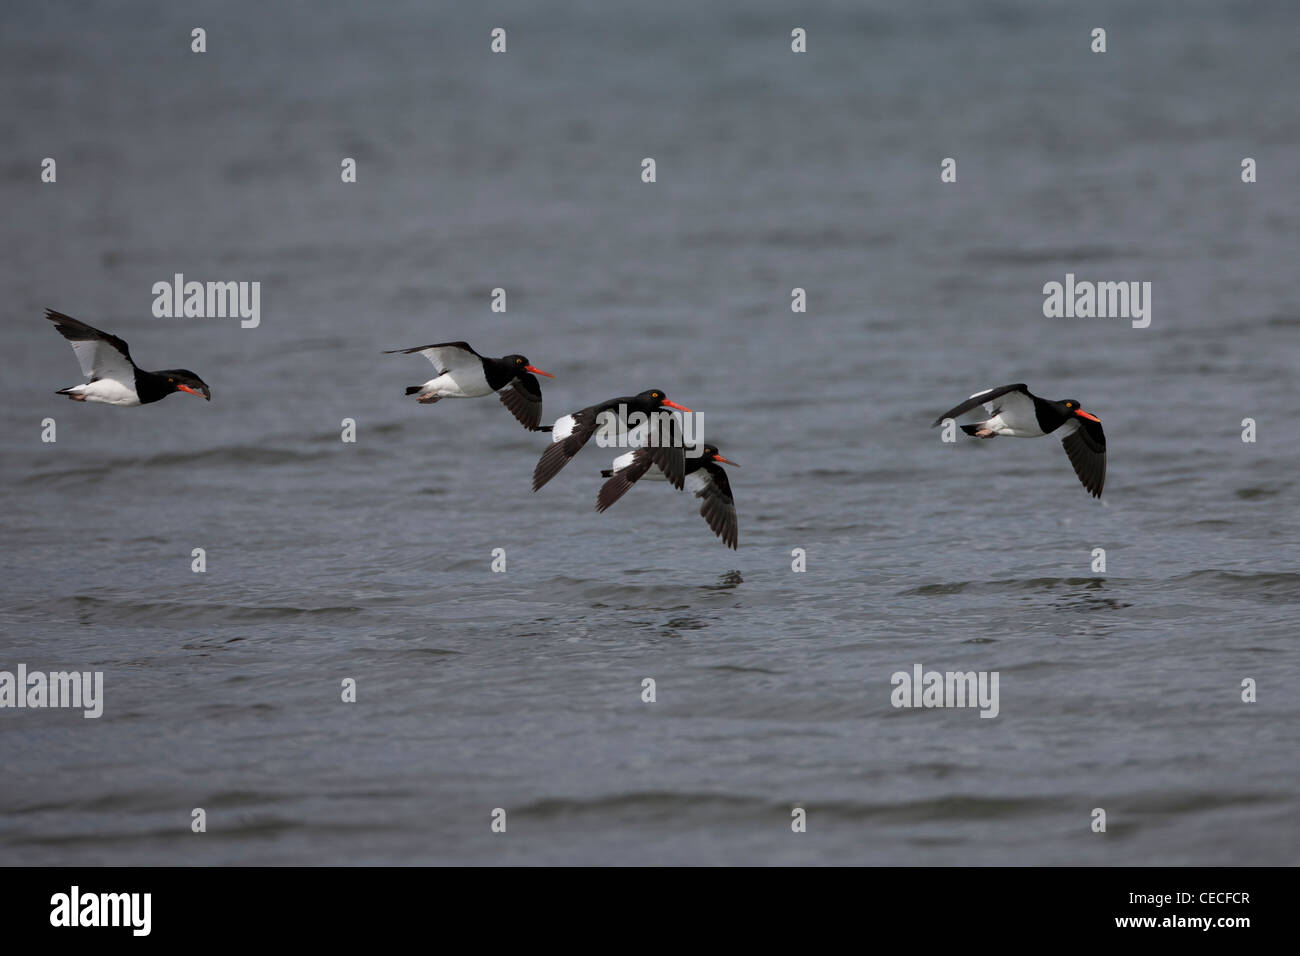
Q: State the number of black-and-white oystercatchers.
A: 5